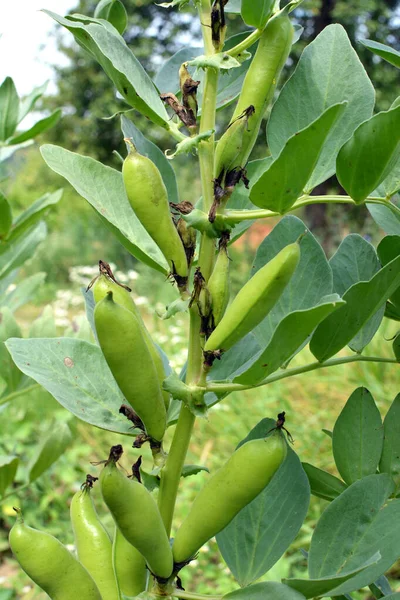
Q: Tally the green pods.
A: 12